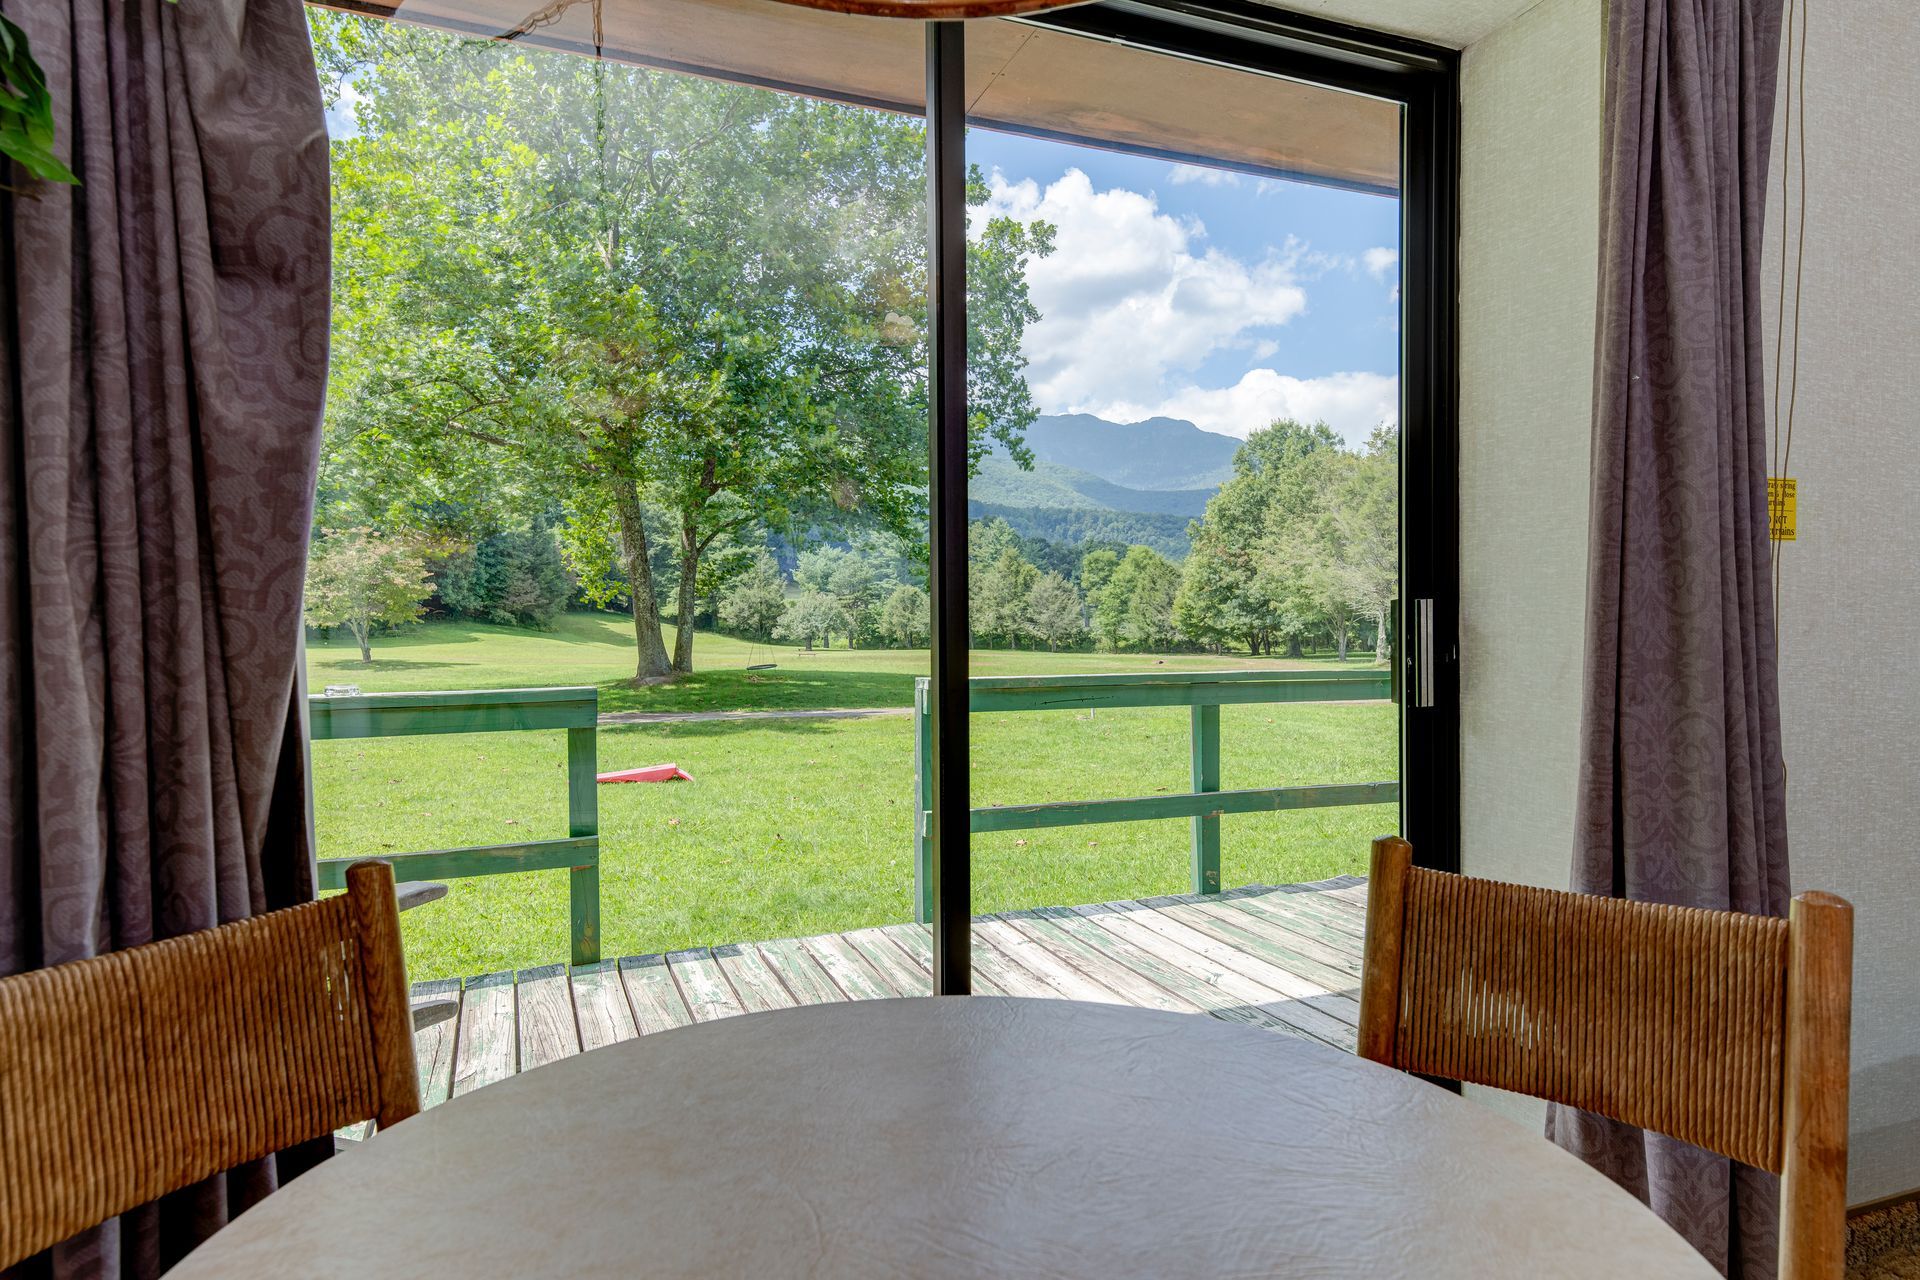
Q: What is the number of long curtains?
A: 2